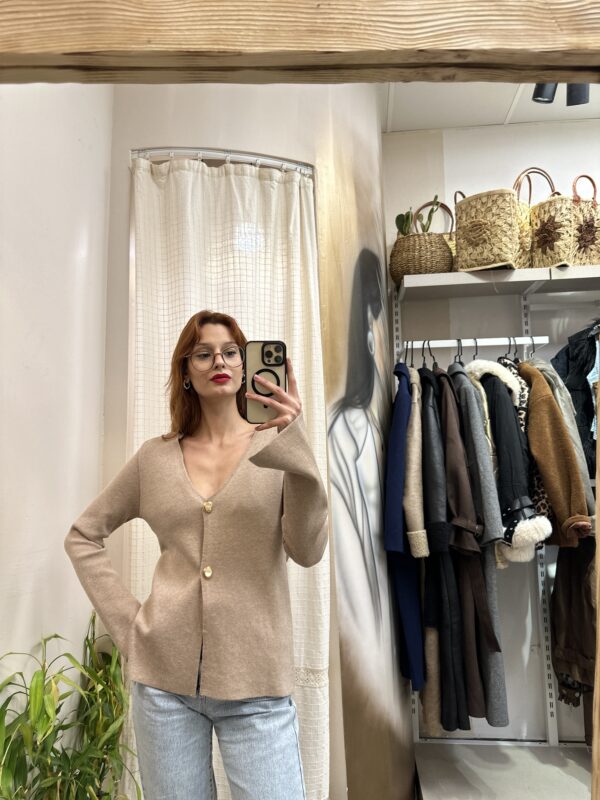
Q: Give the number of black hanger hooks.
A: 10